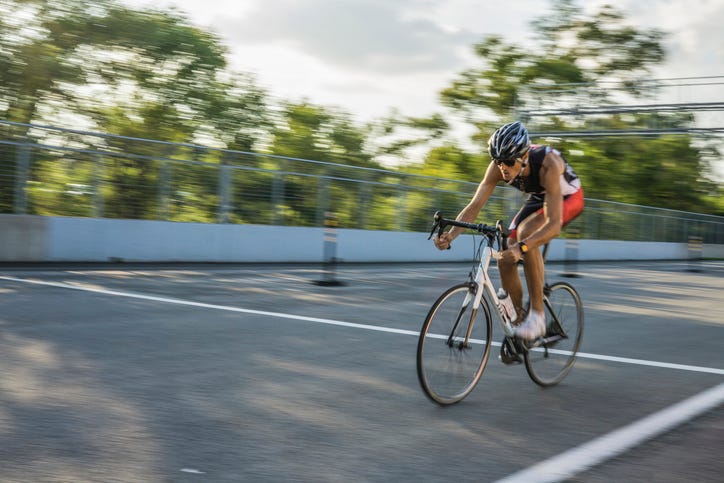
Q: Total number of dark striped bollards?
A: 3